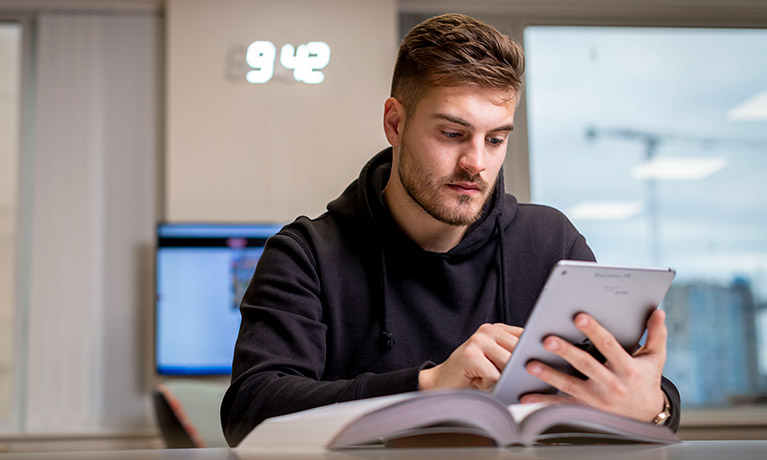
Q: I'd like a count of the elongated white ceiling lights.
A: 3